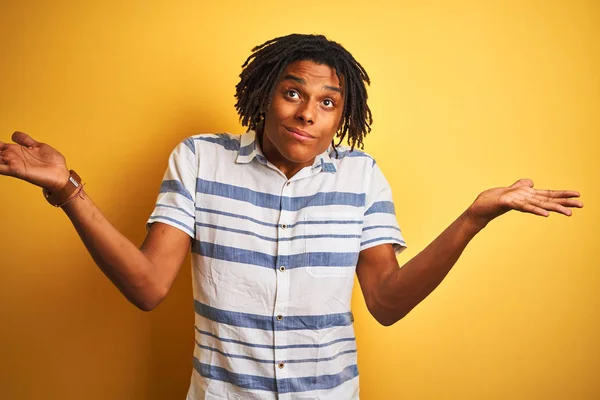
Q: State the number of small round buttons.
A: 5